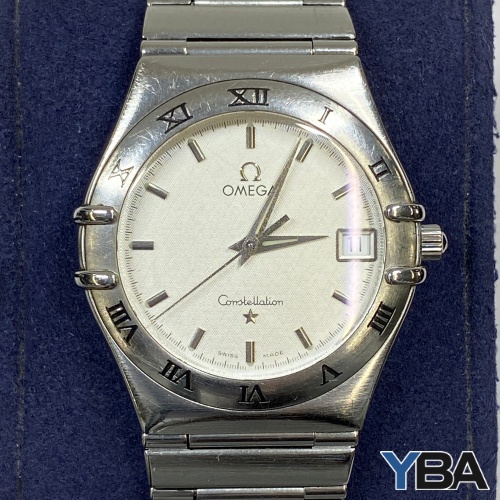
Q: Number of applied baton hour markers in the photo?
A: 11